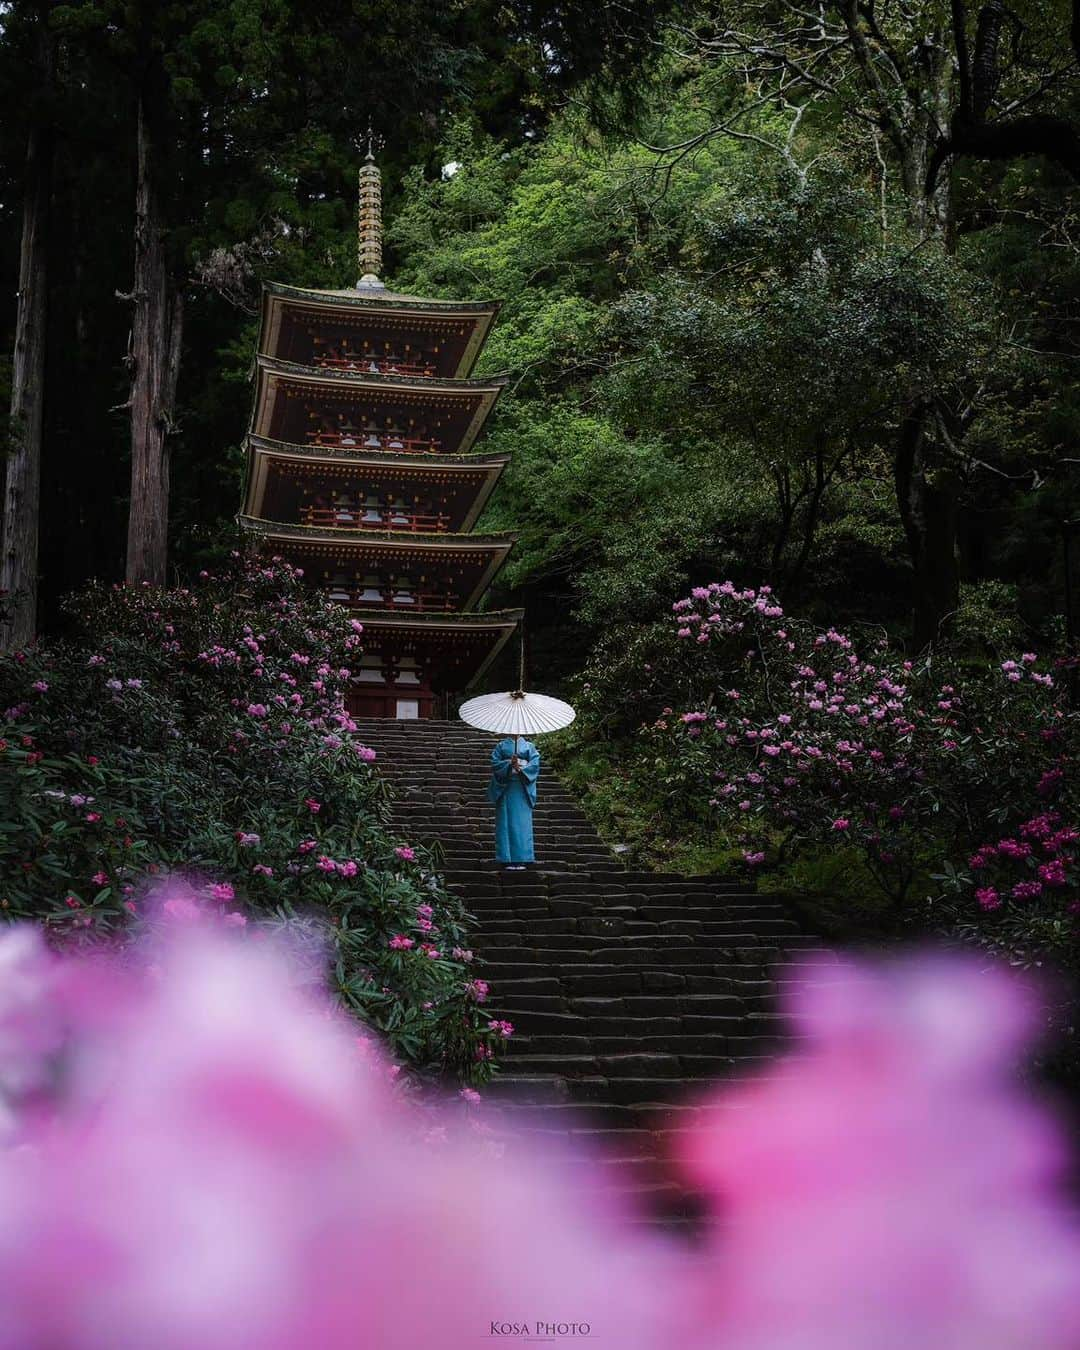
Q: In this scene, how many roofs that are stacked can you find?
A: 5